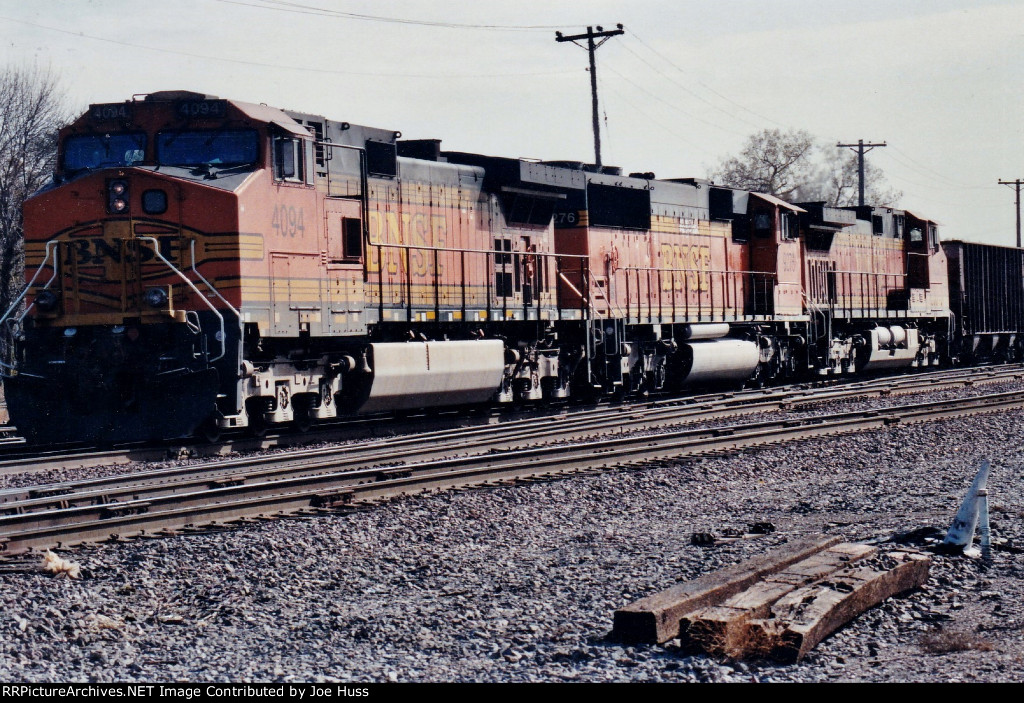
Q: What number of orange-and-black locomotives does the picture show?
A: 3